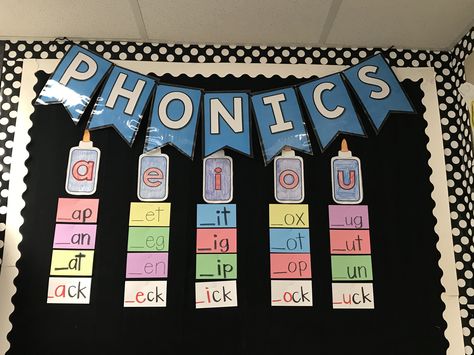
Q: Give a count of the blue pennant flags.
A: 7